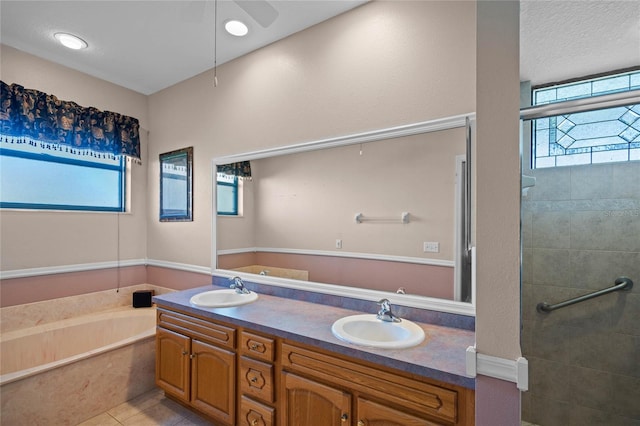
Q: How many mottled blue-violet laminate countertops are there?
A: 1